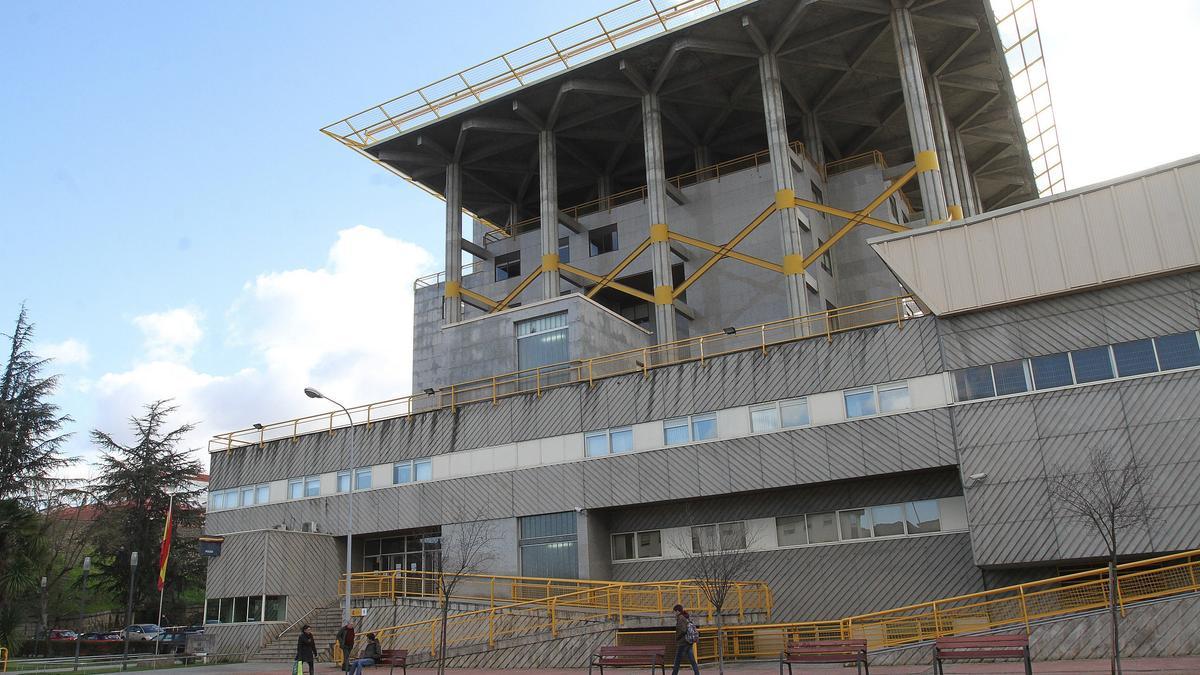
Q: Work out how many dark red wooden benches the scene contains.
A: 4